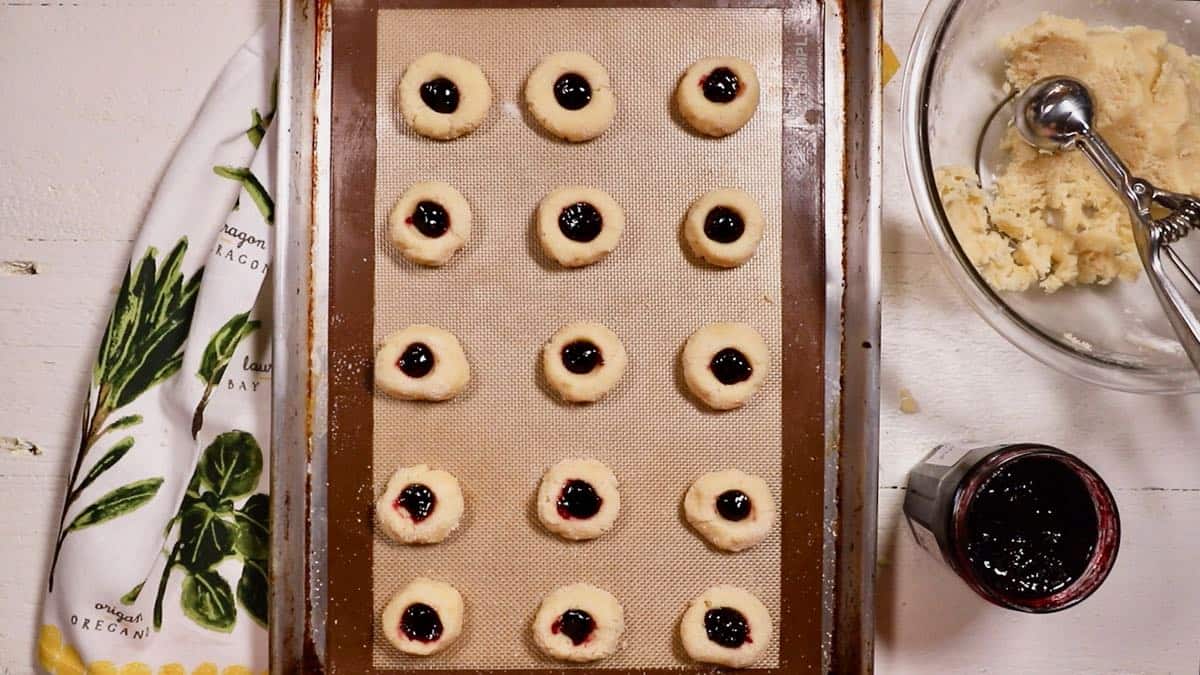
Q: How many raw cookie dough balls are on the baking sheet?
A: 15